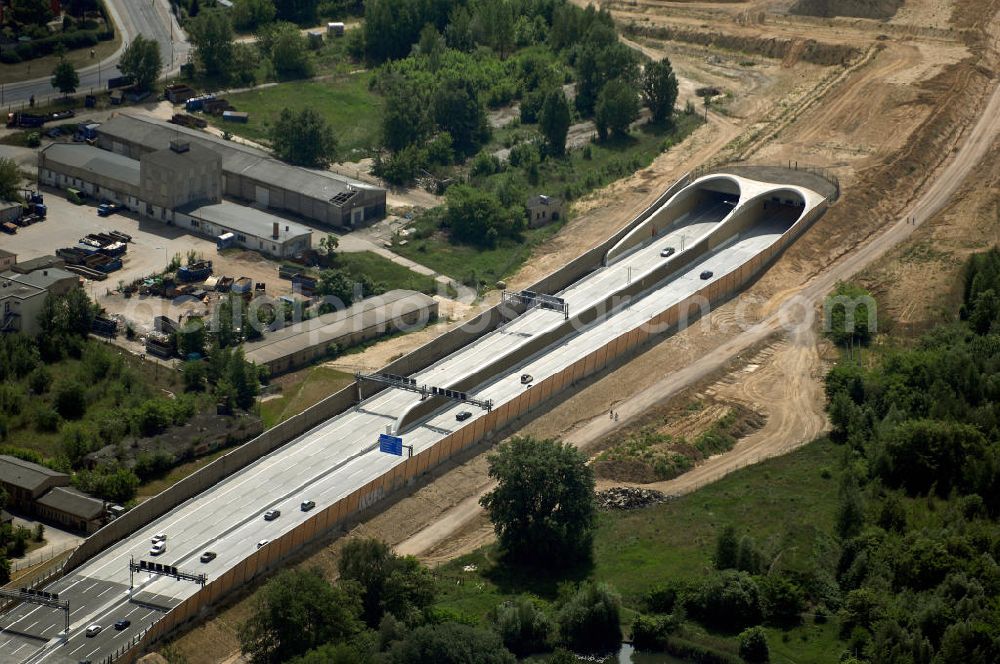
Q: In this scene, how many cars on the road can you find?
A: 12